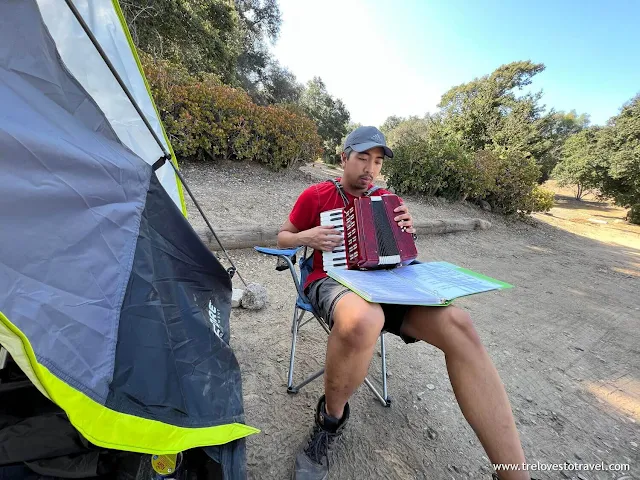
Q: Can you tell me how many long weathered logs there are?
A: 1